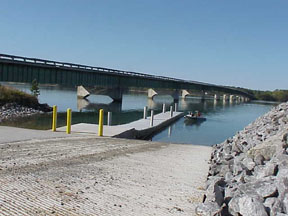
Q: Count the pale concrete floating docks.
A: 1